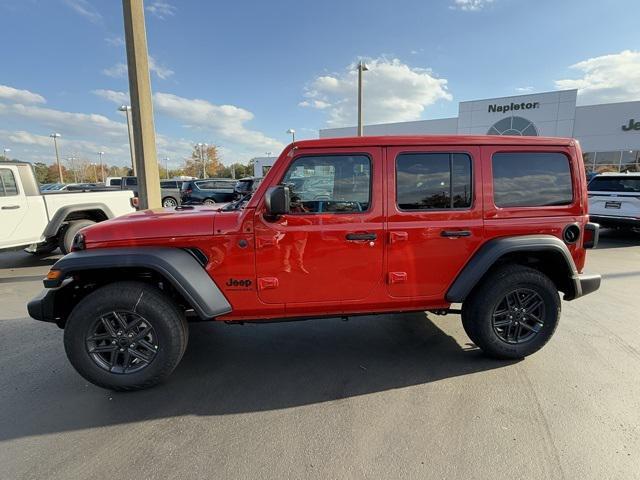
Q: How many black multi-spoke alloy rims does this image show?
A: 2